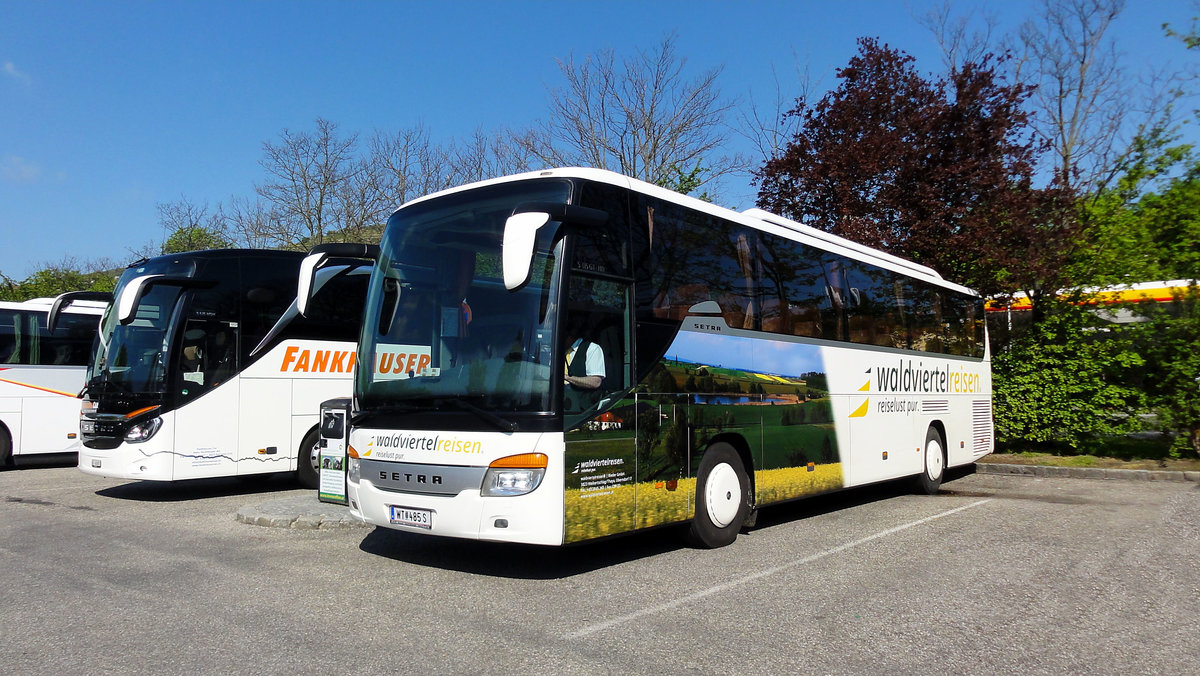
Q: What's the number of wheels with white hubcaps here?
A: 2